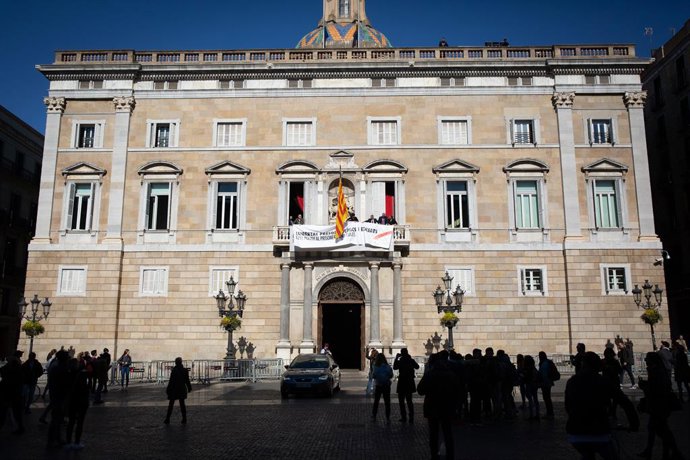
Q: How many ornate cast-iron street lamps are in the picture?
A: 4